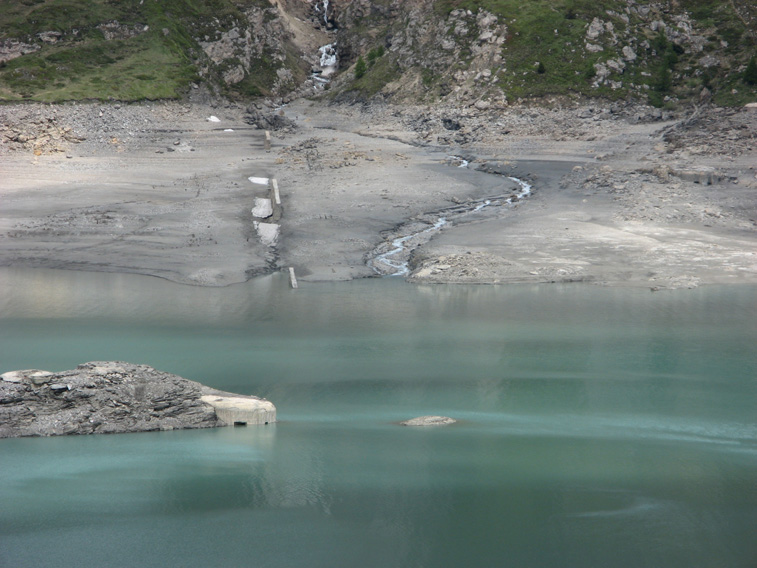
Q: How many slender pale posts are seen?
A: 3